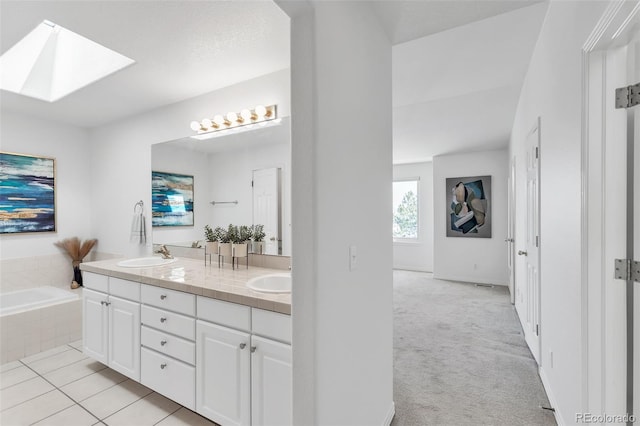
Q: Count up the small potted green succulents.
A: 3